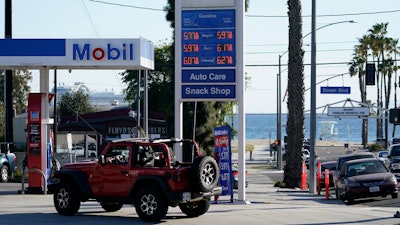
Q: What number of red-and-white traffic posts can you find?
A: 3